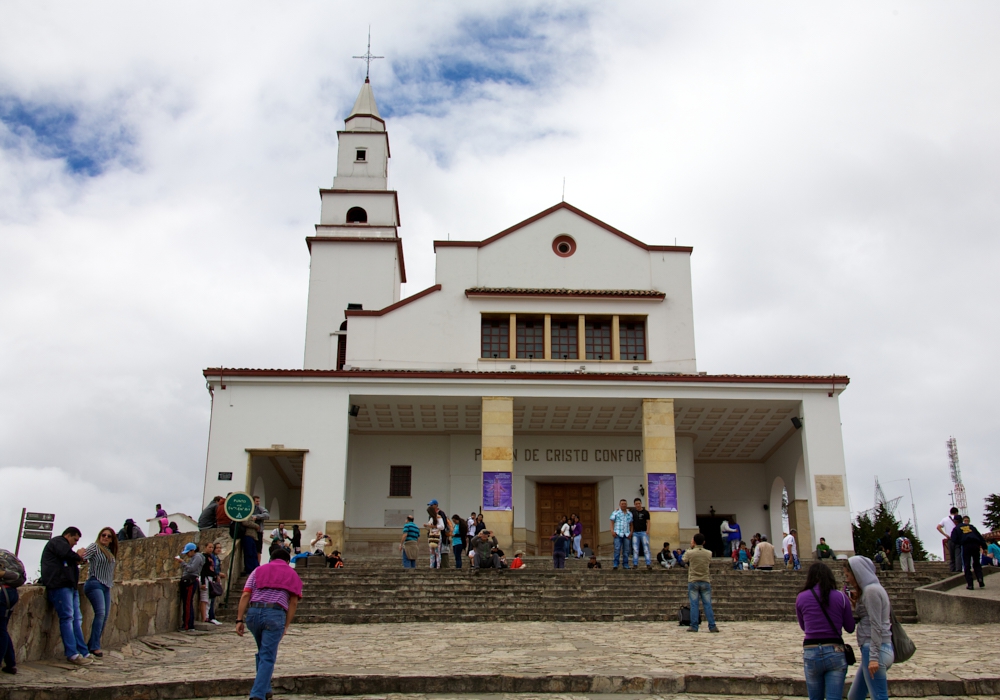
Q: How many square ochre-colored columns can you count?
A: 2